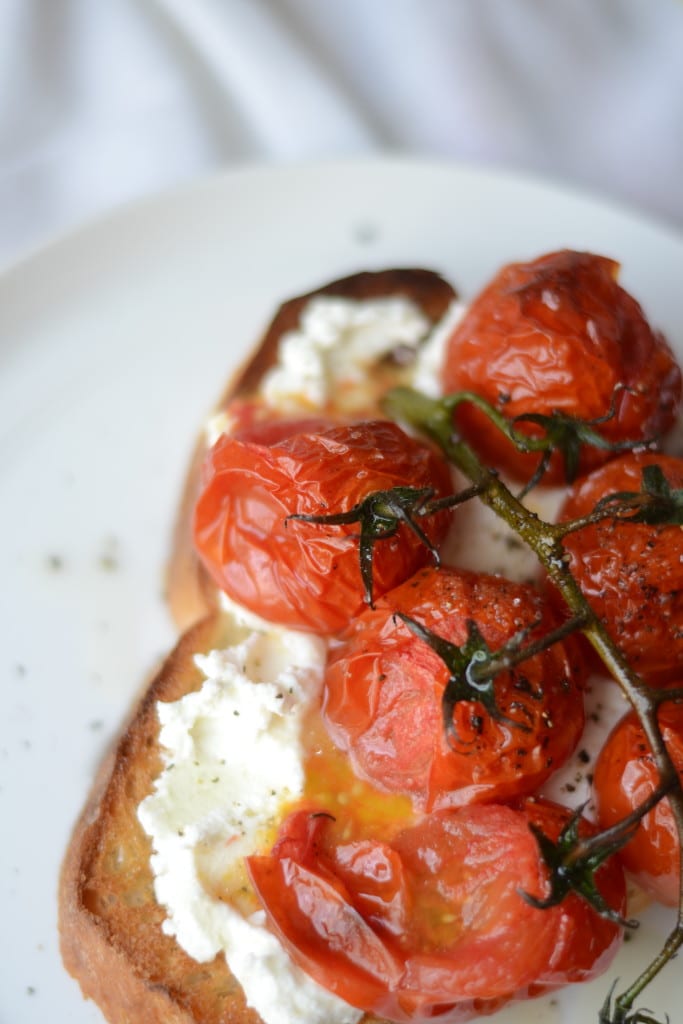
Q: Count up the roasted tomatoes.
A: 6